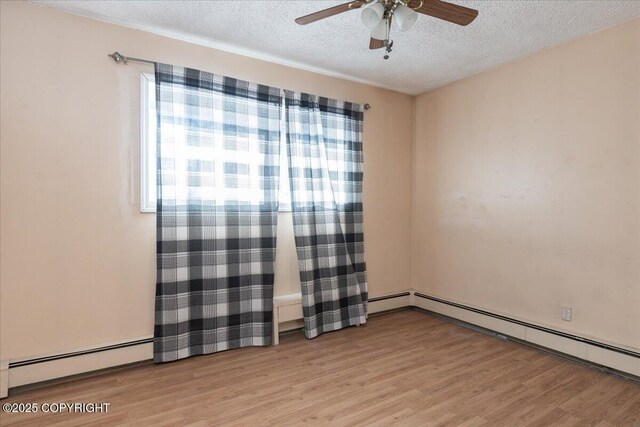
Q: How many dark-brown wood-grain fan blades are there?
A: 3